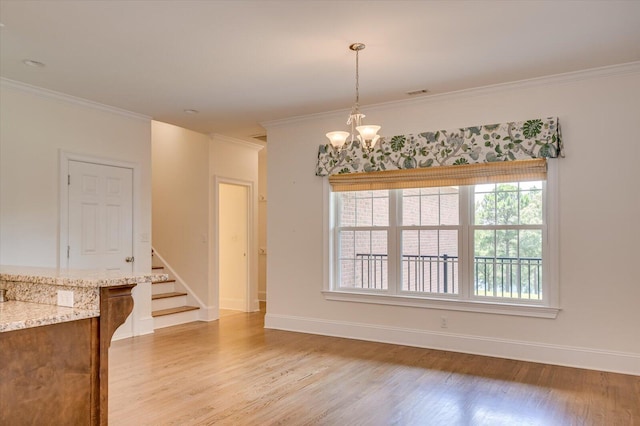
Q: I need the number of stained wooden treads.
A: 4